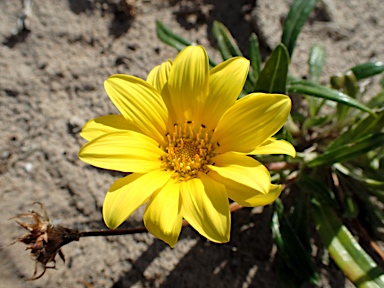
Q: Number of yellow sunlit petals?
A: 13